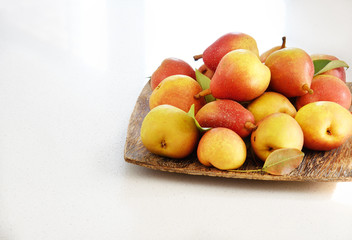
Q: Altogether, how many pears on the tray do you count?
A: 15